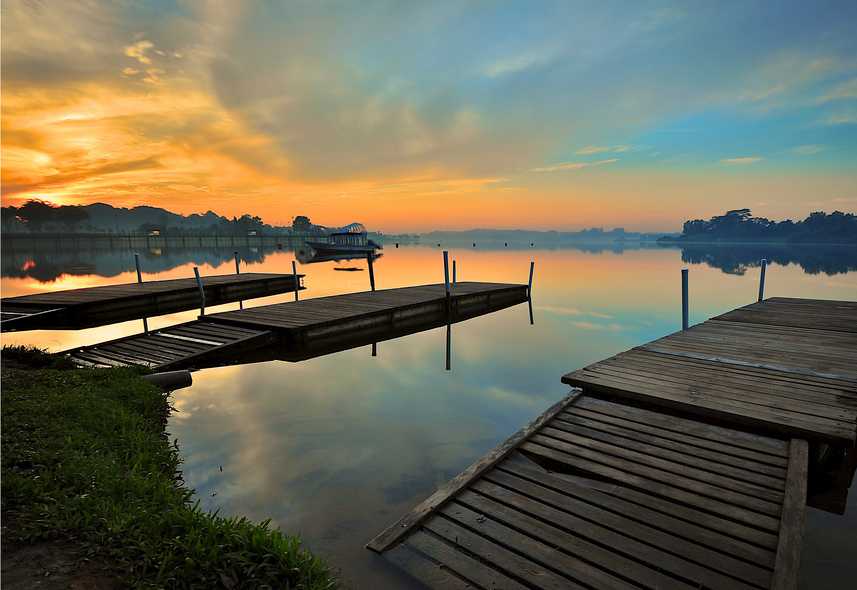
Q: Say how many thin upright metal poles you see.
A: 10